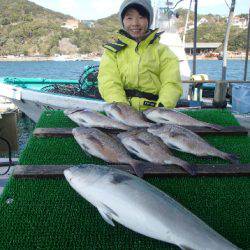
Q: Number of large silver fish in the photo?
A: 1